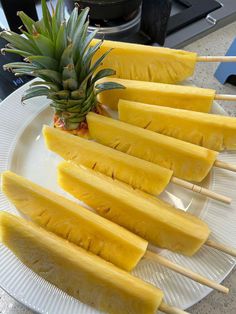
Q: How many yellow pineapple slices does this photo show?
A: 8